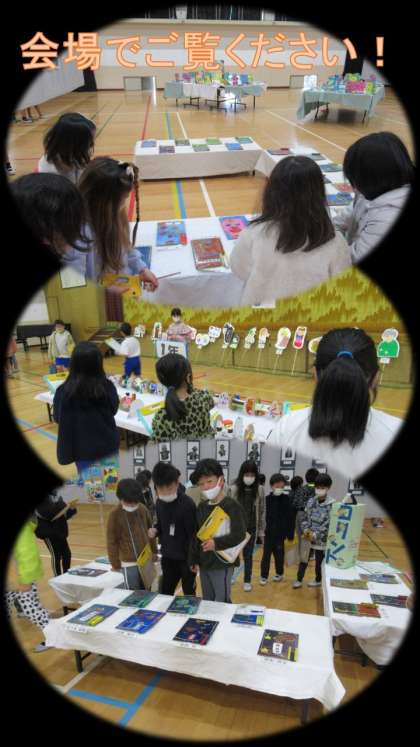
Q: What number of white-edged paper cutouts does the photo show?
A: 13